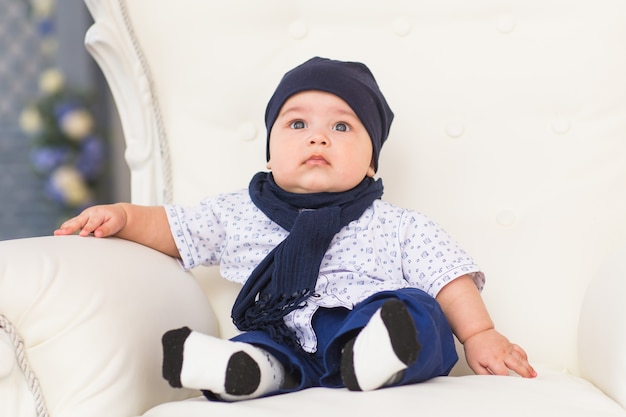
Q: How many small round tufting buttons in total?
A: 7